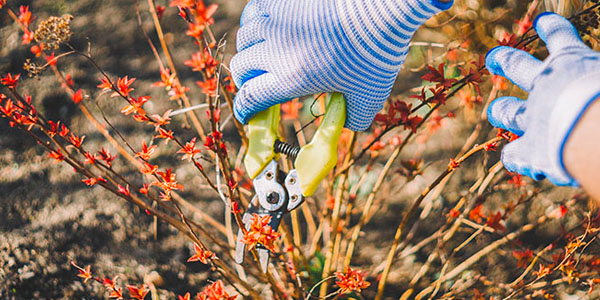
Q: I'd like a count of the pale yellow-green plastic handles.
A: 2